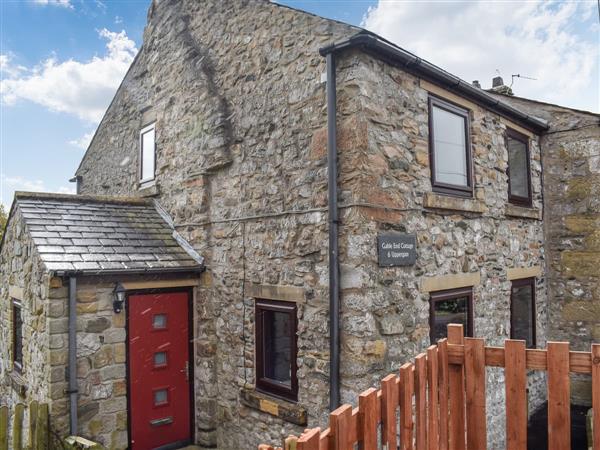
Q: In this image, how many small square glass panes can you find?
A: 3